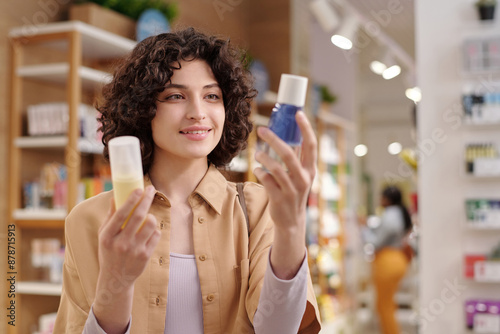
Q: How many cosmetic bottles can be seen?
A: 2